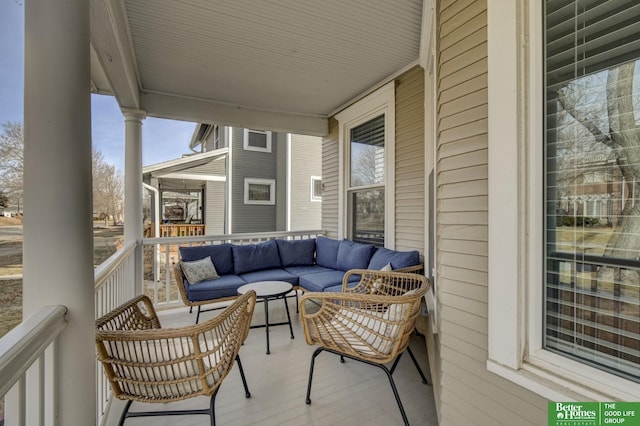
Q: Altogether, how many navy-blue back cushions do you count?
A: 6